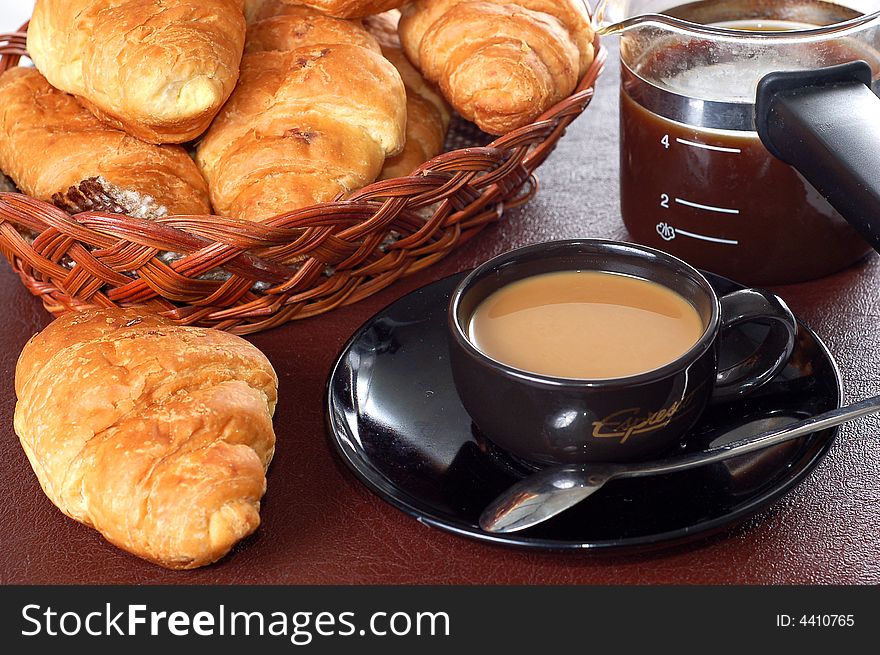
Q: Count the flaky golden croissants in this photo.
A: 7